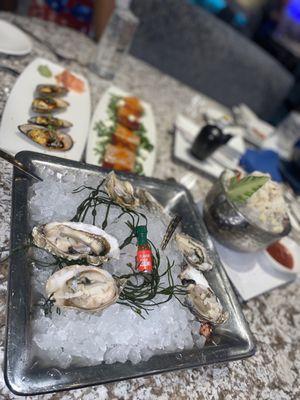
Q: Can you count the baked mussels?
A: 4